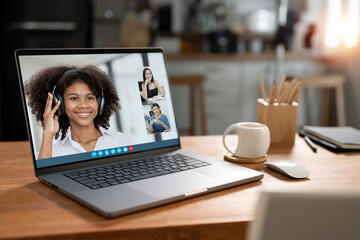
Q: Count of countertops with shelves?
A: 1